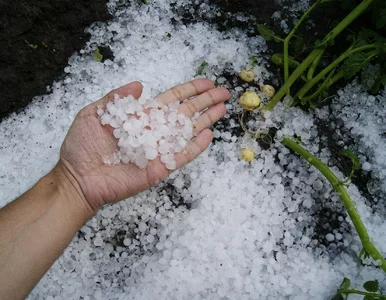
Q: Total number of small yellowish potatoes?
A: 4